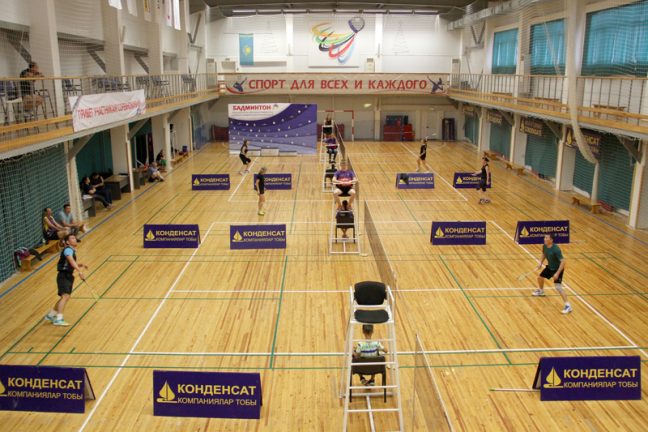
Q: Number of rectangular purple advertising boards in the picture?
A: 11